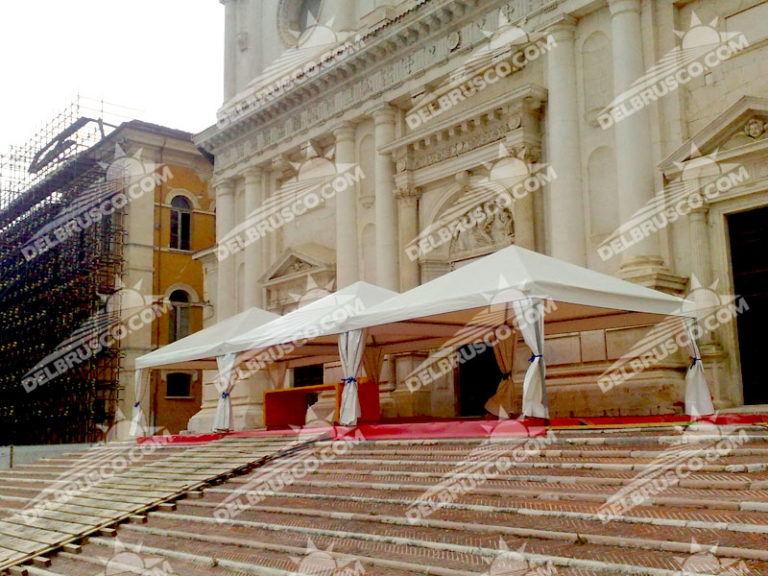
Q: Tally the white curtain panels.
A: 5